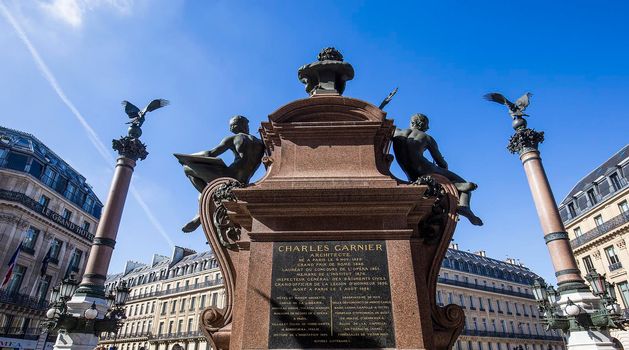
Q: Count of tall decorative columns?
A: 2